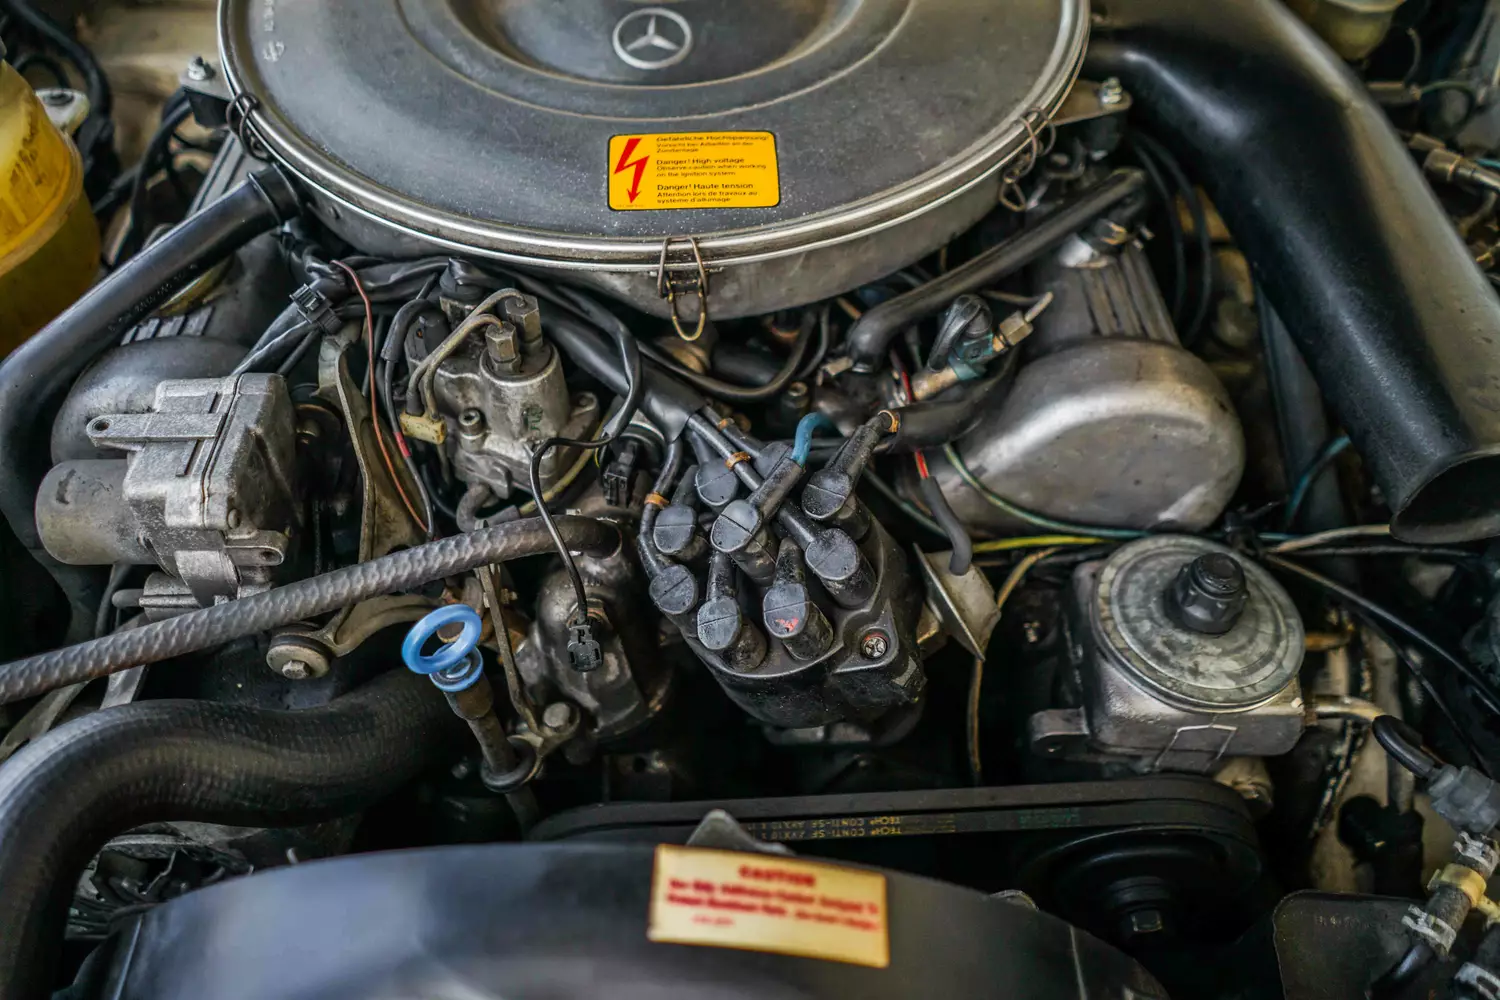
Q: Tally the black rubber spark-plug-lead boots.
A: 9